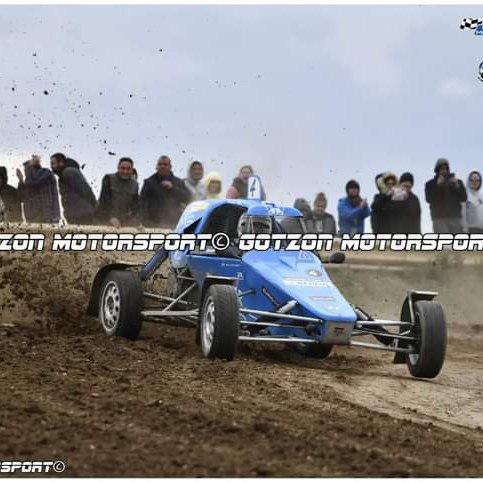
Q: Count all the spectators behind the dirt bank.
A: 15